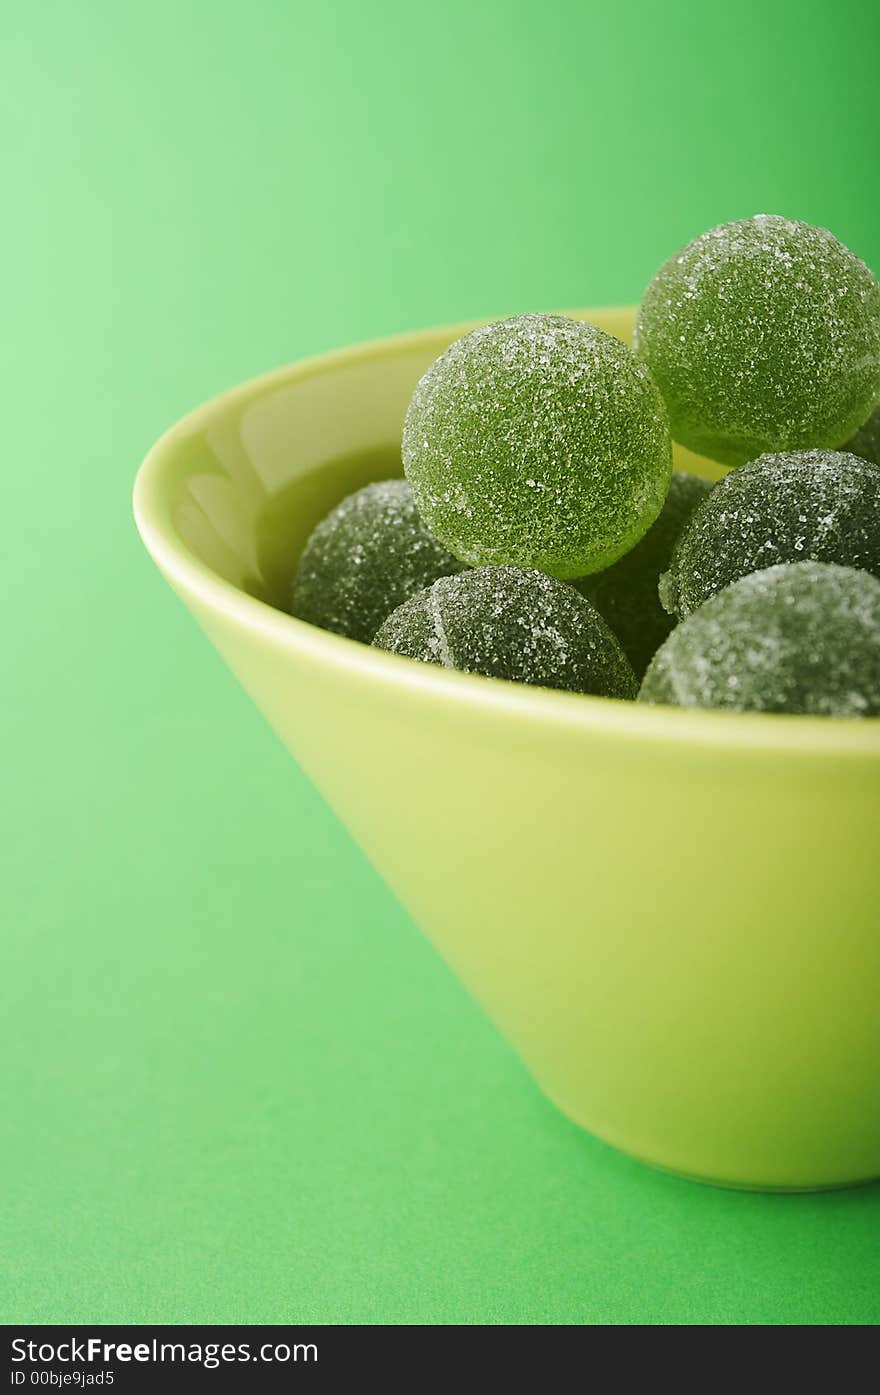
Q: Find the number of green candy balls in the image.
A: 8